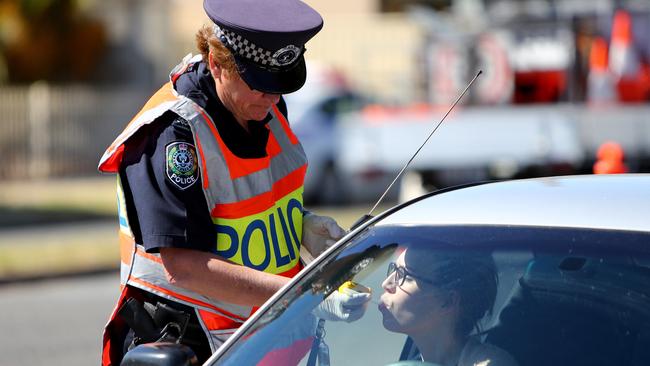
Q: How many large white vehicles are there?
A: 1